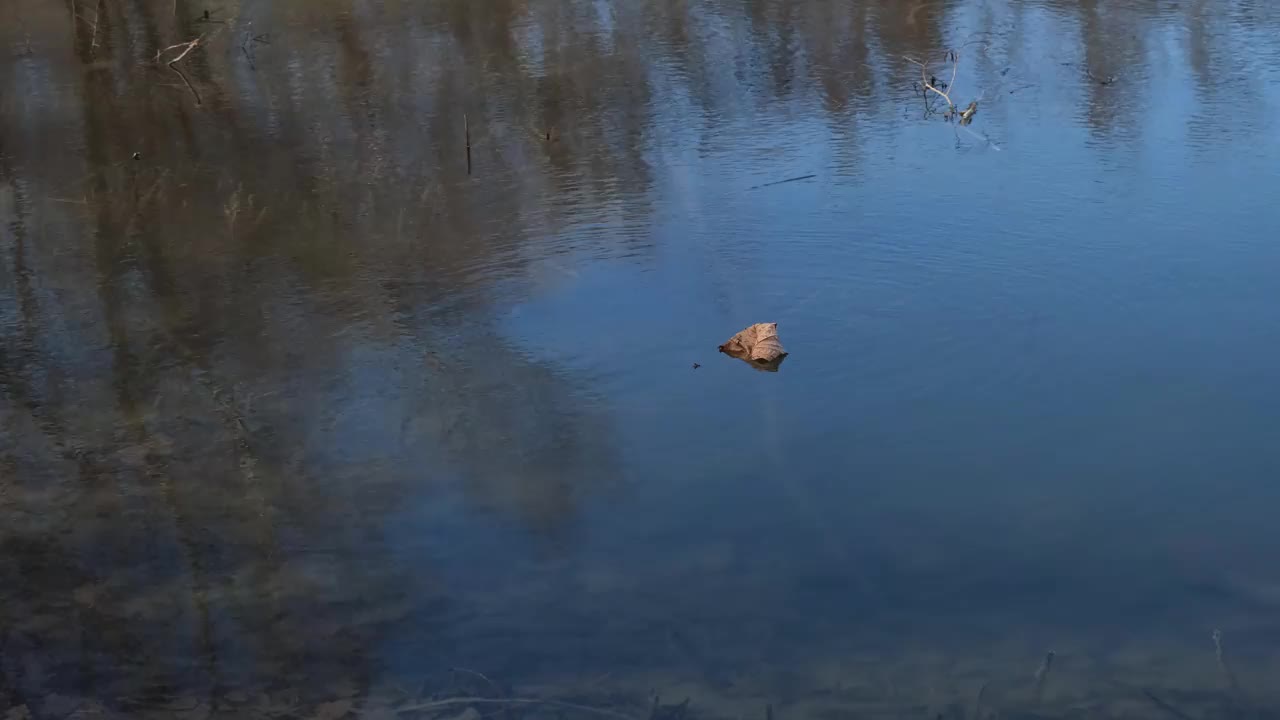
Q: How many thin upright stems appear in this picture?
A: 1